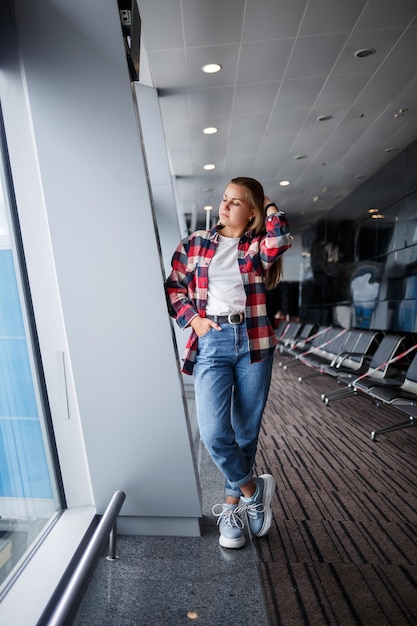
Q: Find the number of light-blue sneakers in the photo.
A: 2